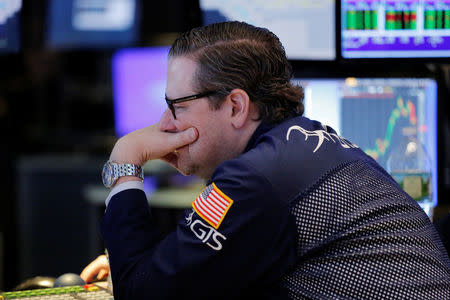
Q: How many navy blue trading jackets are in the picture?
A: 1